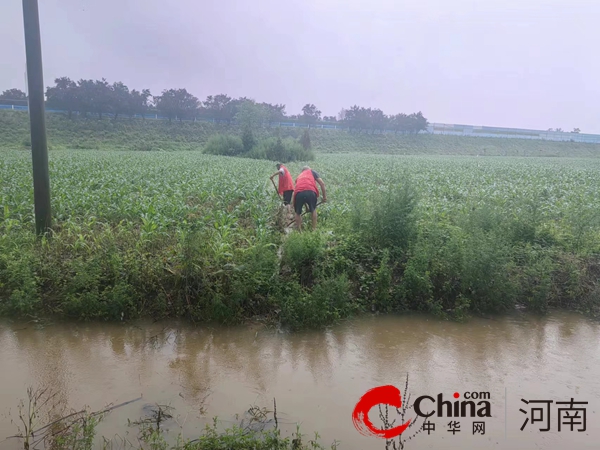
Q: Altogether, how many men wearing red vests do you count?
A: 2